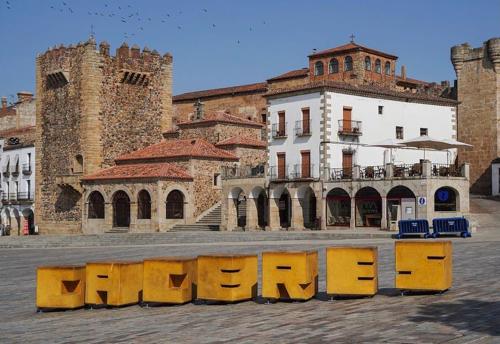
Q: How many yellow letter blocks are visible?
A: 7